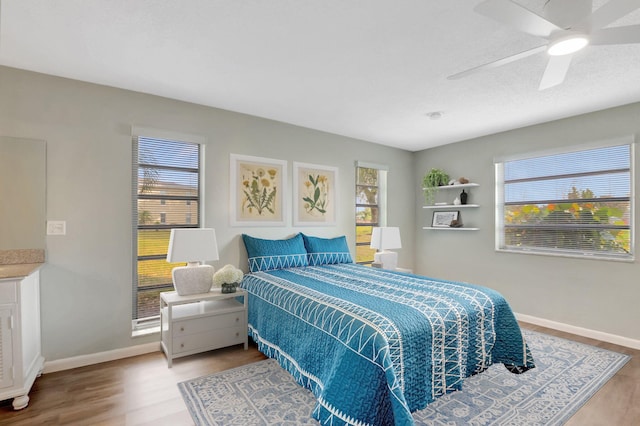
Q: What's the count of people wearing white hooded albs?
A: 0